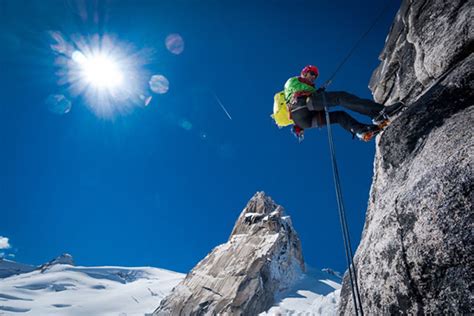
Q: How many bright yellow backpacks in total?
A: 1